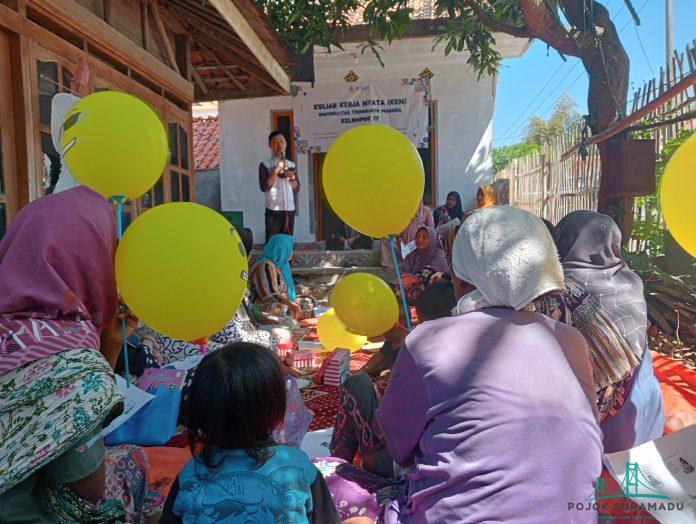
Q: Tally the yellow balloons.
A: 6